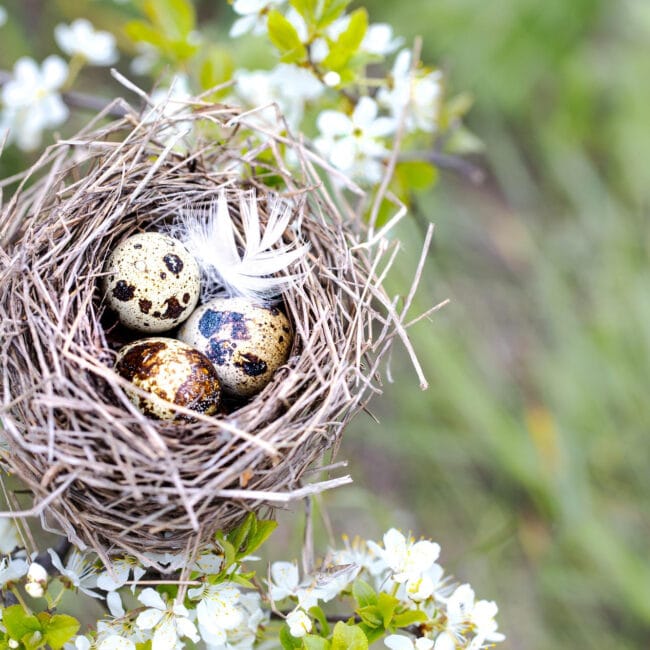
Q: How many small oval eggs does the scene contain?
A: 3